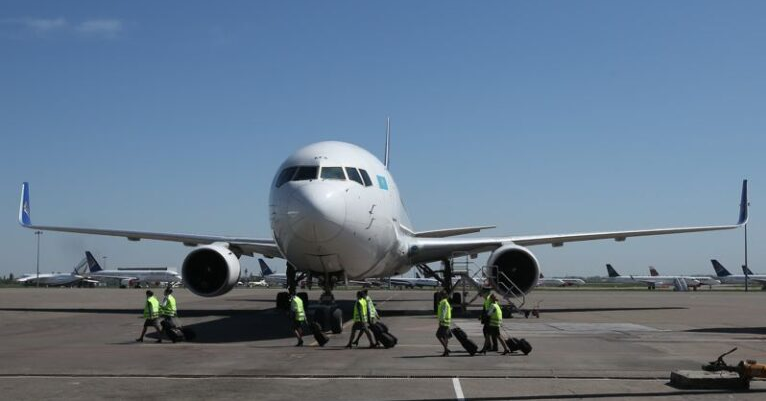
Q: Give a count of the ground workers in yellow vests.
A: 8